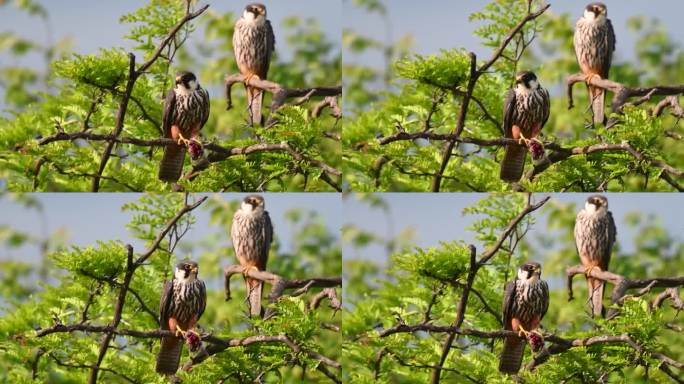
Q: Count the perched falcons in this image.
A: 8